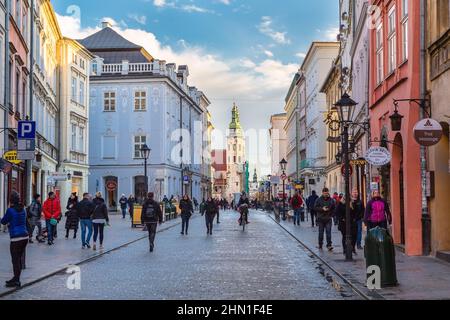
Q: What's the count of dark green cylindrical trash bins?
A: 1